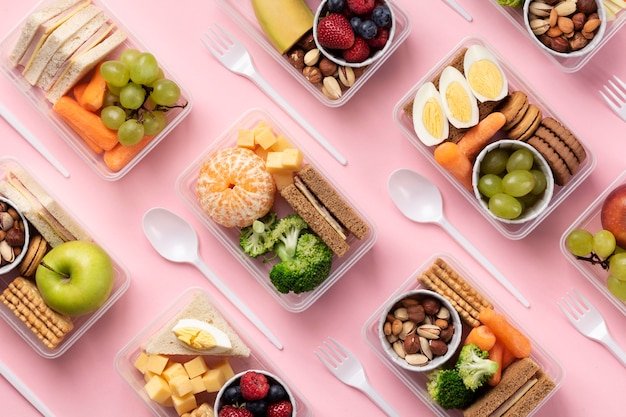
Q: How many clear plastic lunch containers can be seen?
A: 9